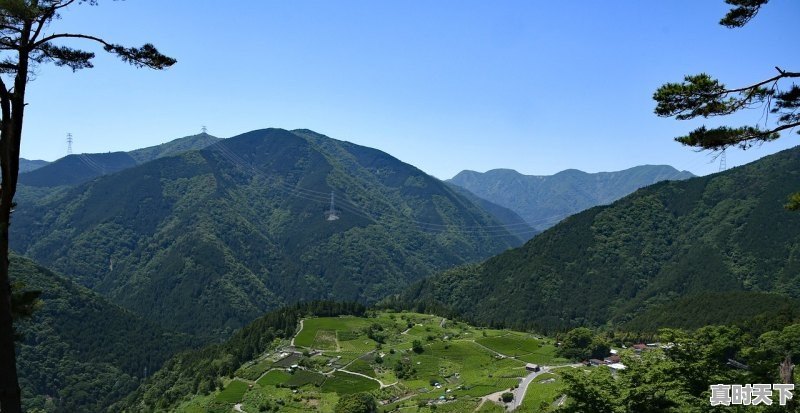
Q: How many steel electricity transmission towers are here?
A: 4